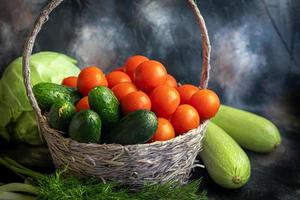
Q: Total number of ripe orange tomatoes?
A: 15